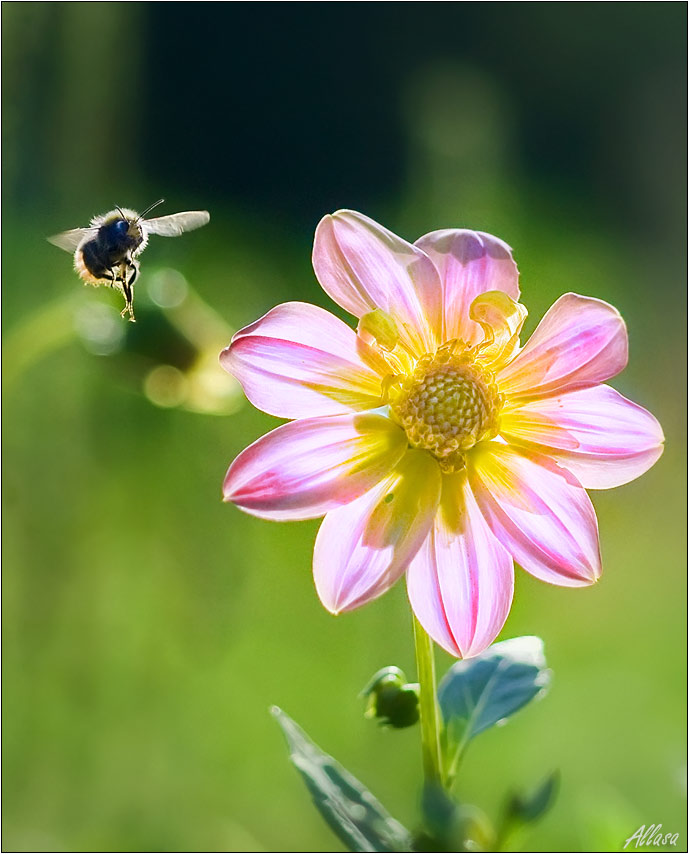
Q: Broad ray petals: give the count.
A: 9